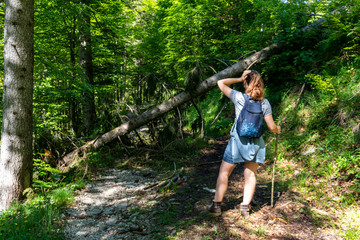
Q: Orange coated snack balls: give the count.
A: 0